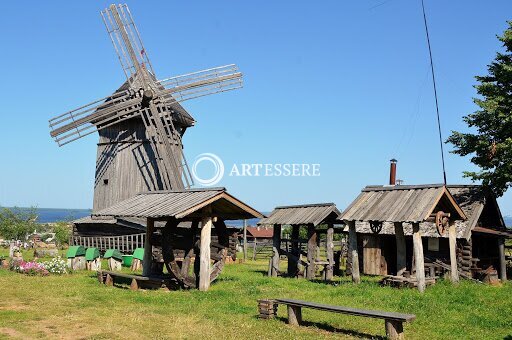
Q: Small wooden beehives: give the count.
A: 4